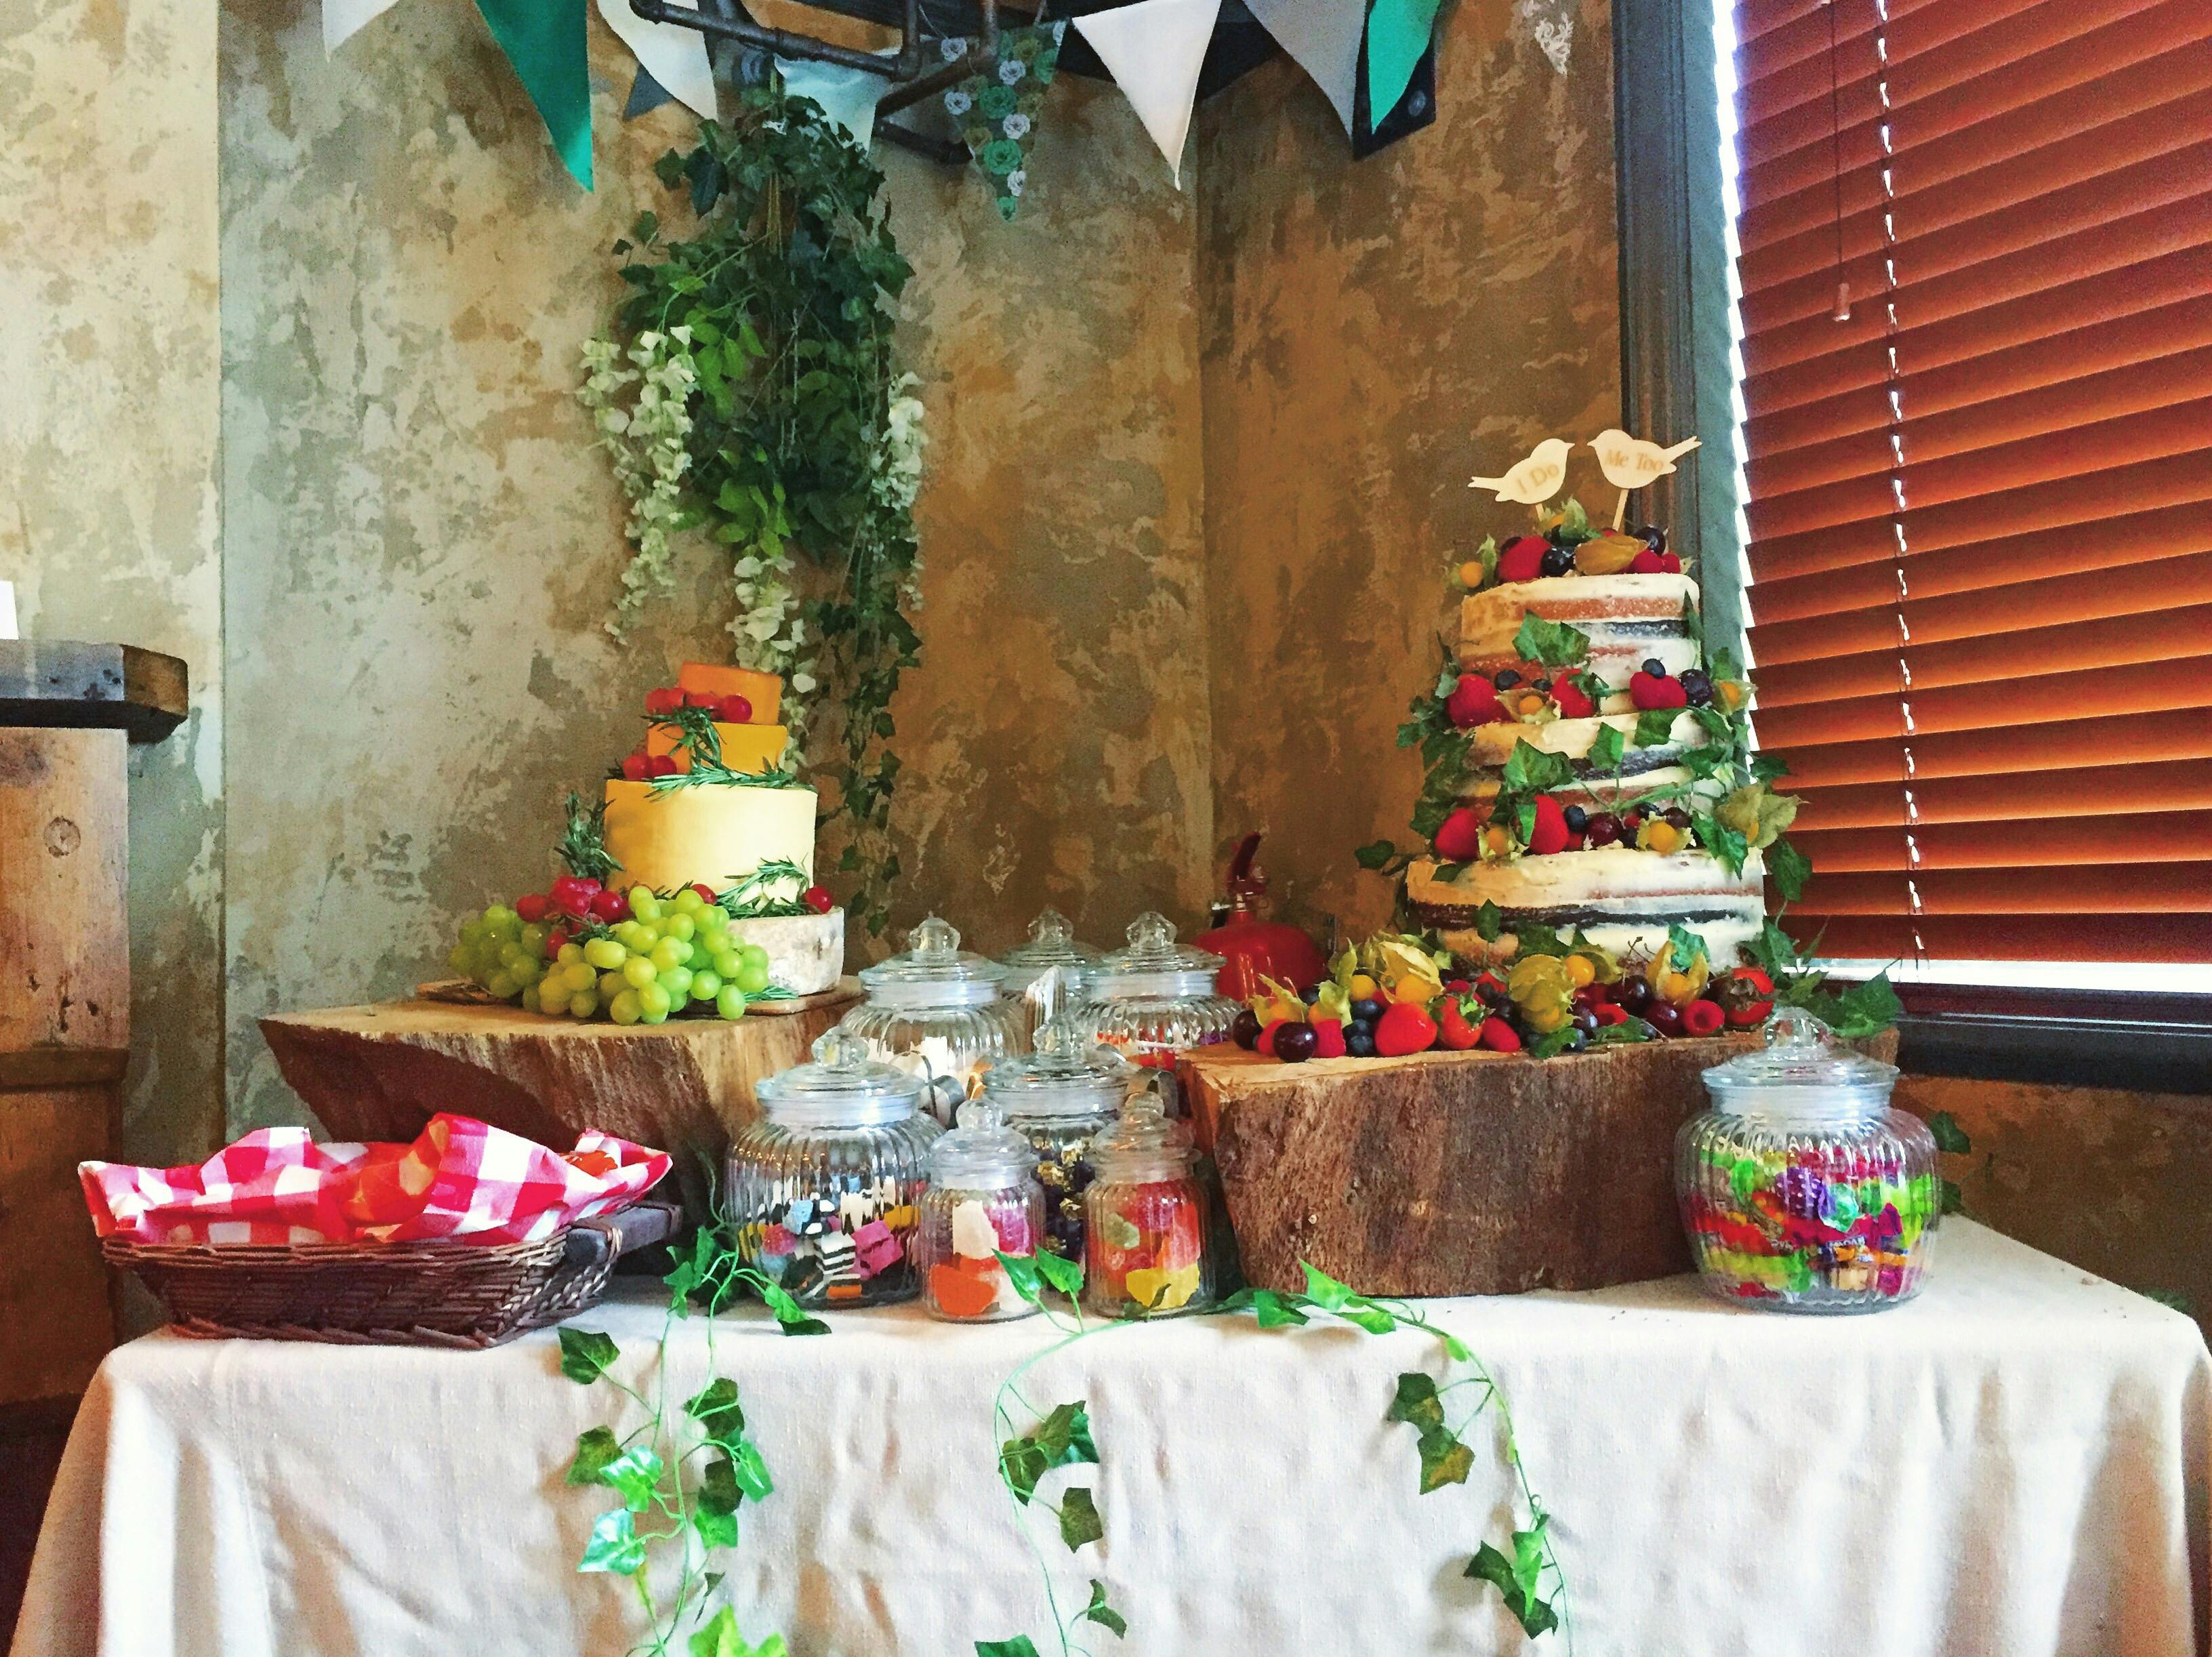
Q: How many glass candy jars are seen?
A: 8